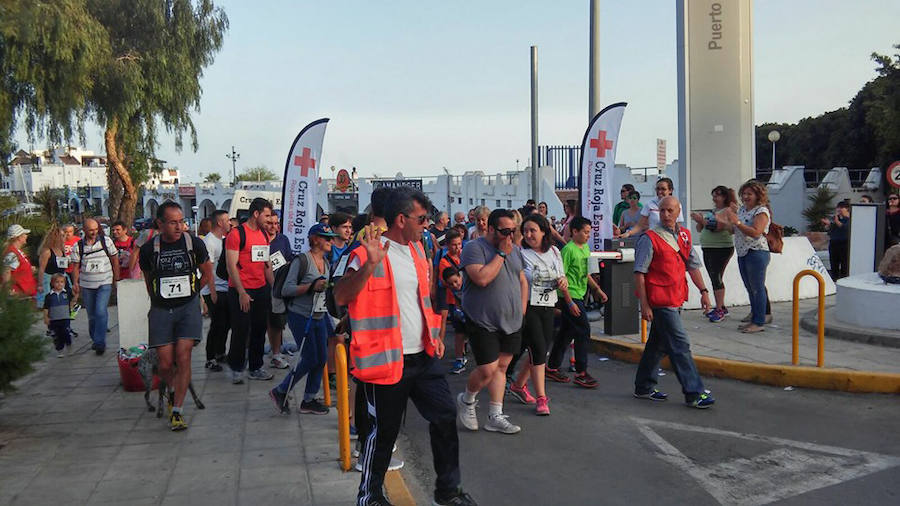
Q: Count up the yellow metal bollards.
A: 4